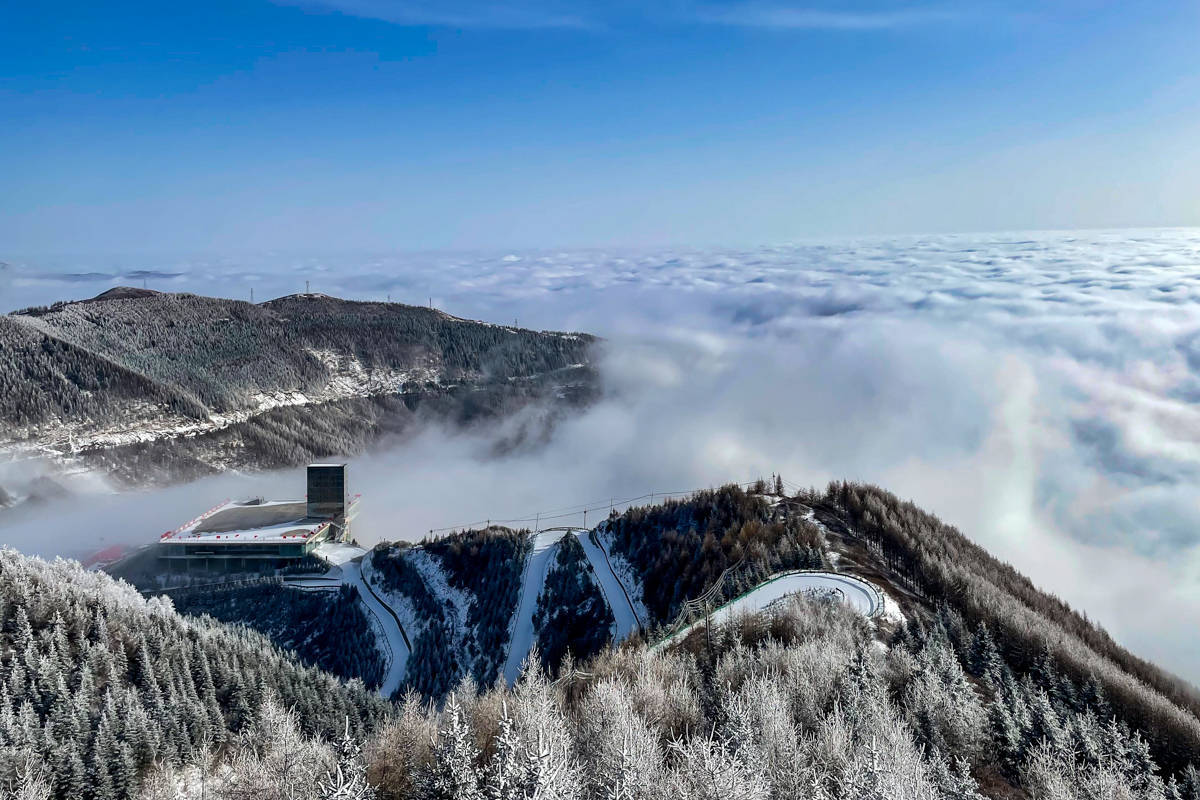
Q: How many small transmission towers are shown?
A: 6